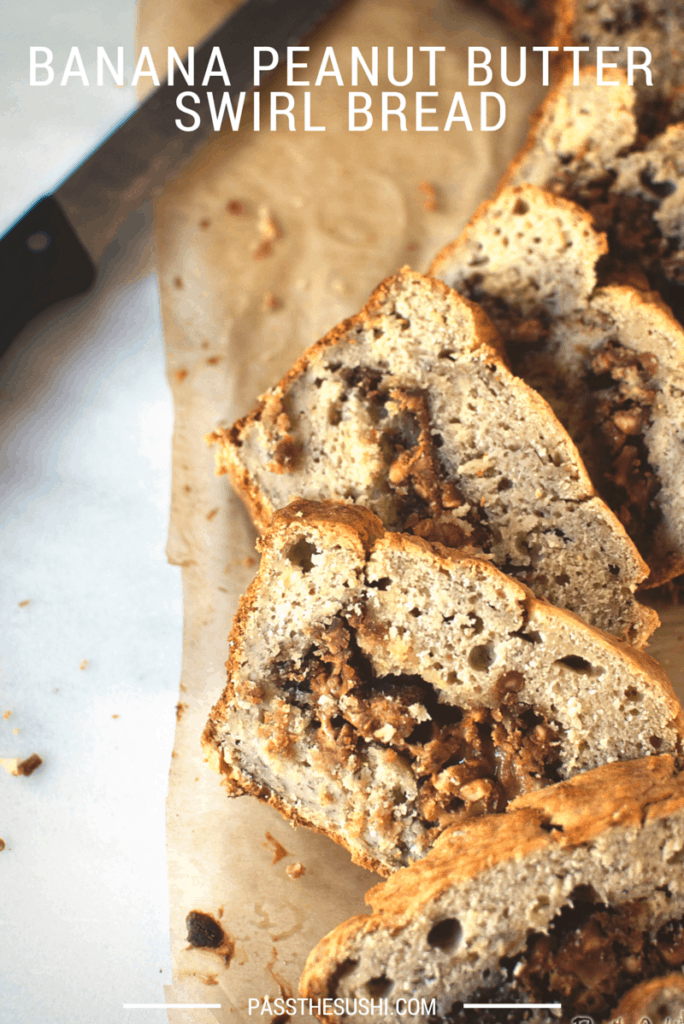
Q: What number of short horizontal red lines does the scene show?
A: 0